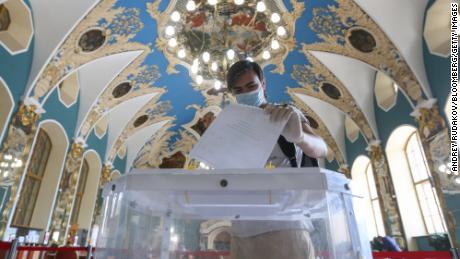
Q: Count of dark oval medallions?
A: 6